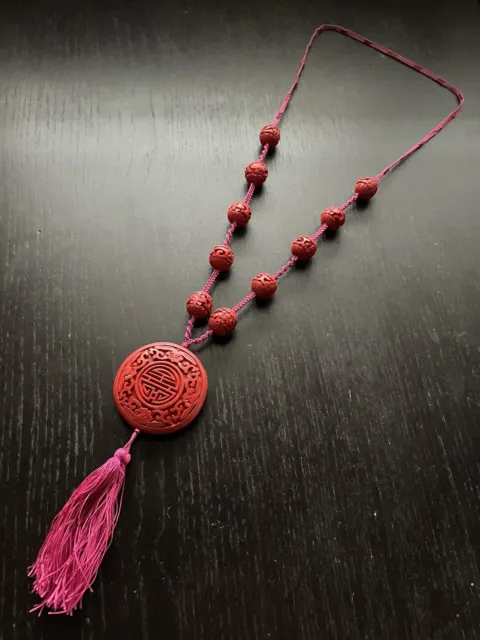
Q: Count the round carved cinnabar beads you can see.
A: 10